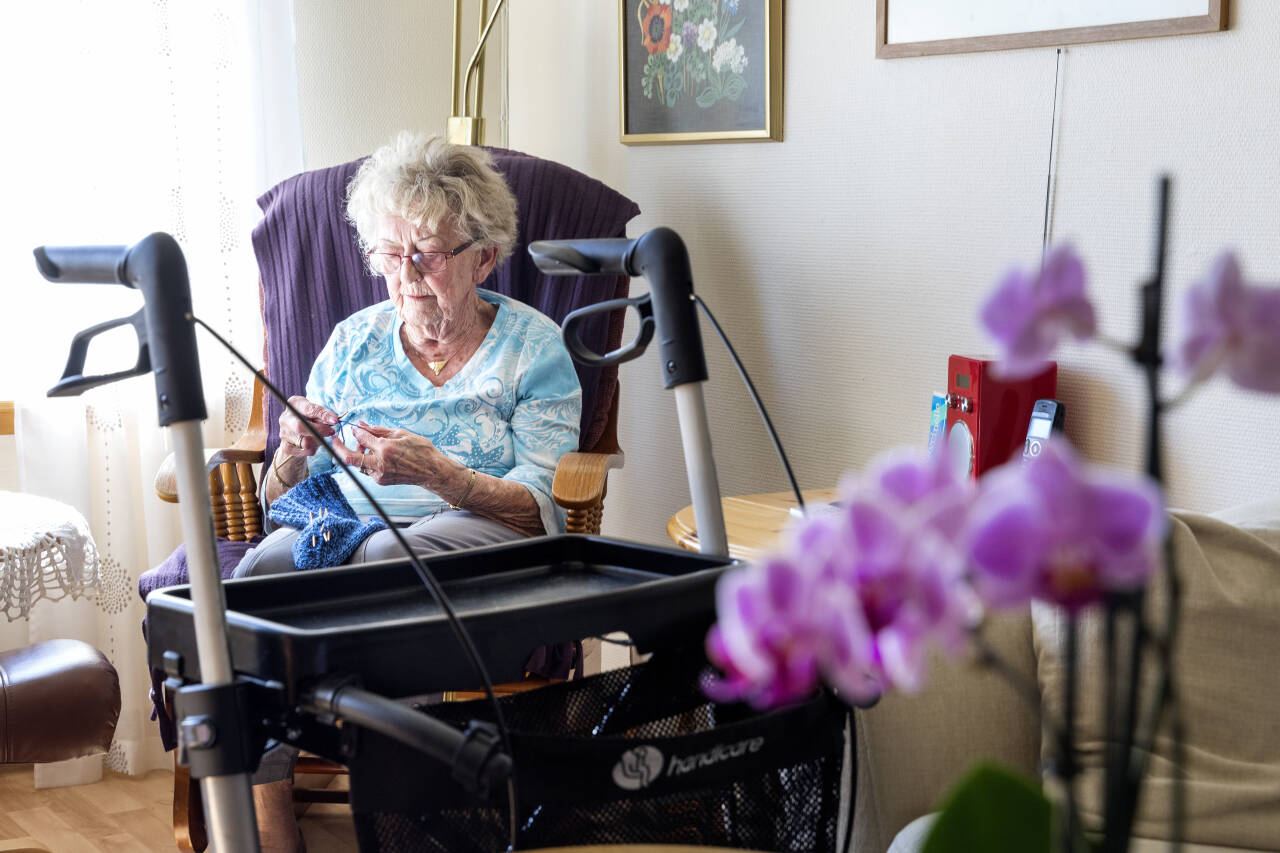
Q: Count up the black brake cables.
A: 2